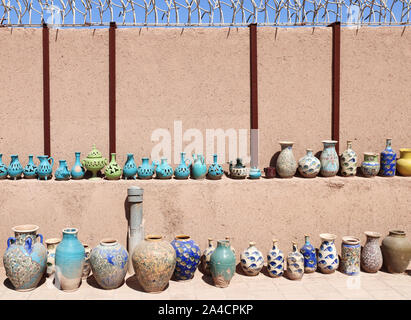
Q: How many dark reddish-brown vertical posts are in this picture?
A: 4